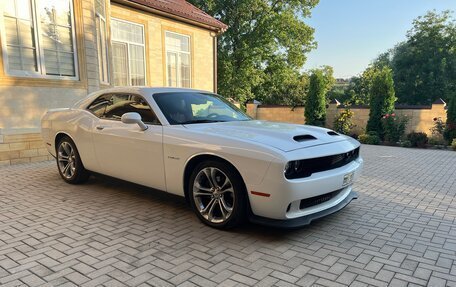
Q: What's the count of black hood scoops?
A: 2